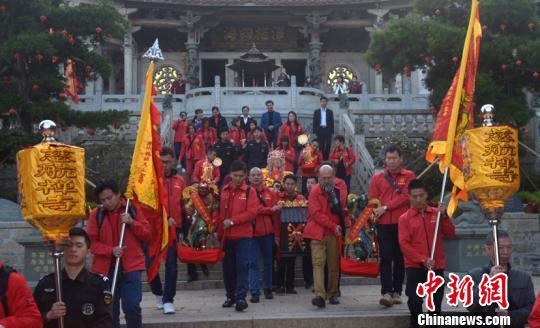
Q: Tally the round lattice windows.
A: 2